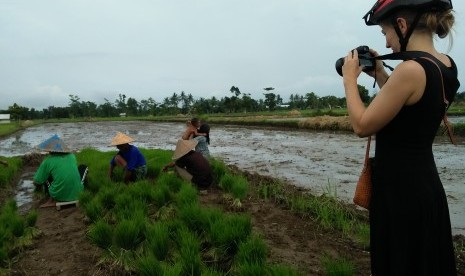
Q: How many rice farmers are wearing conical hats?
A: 3